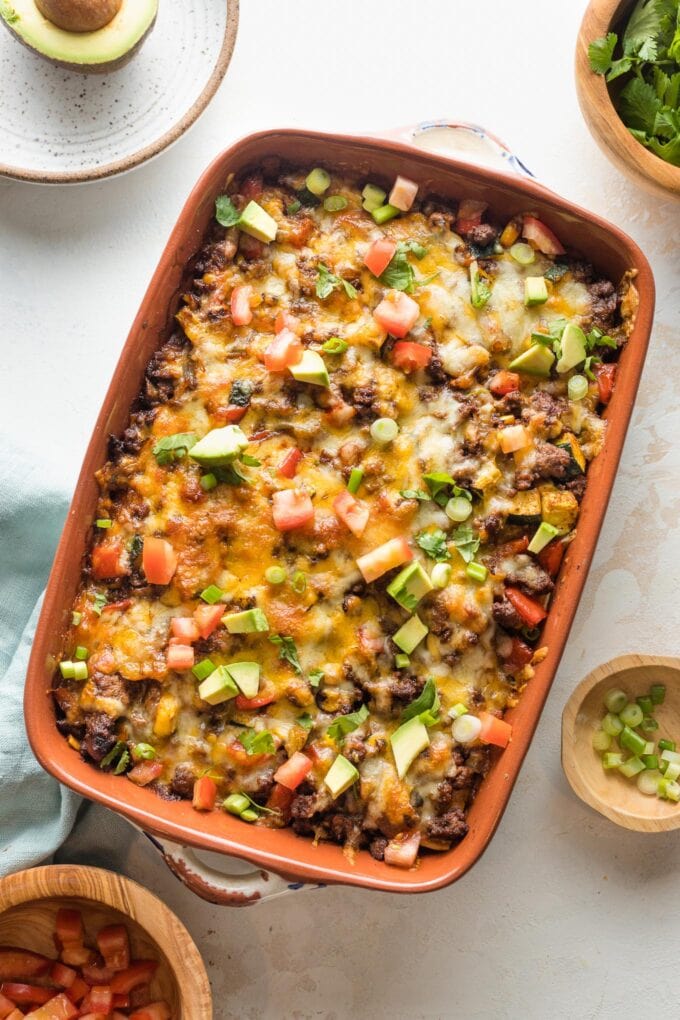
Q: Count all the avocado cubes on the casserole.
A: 14